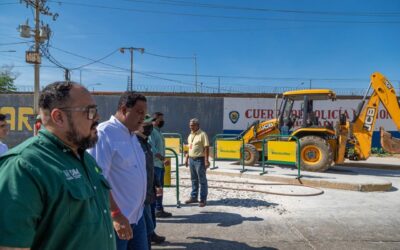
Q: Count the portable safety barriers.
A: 4